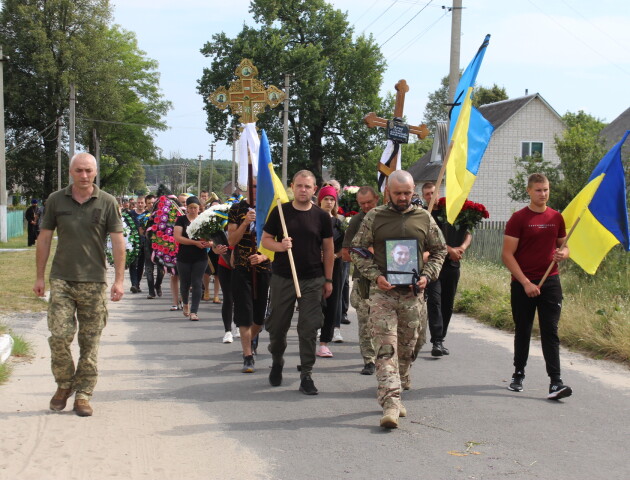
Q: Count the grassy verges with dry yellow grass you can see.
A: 2